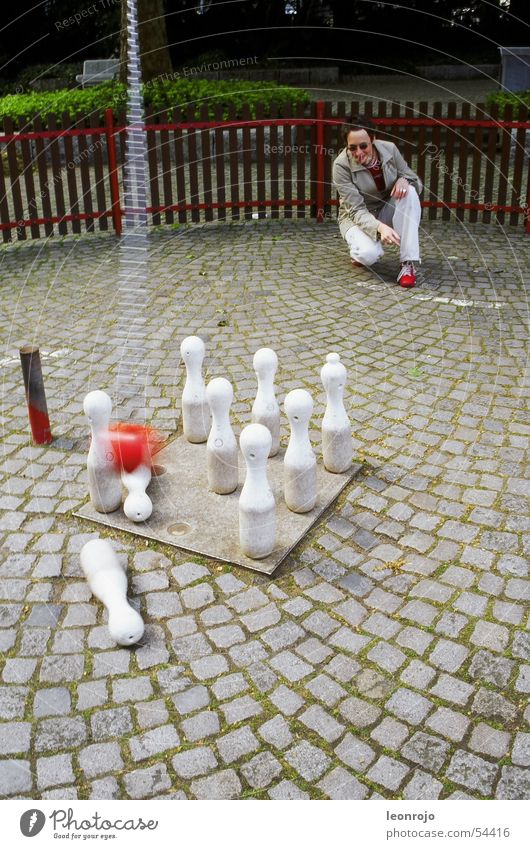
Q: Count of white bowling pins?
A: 9